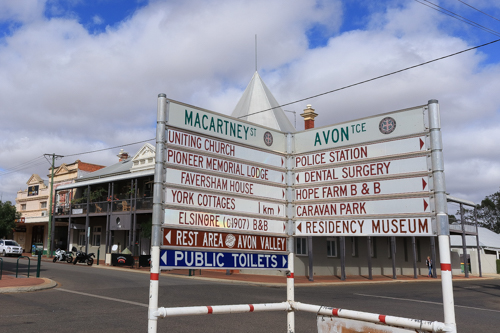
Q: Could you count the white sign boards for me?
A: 12